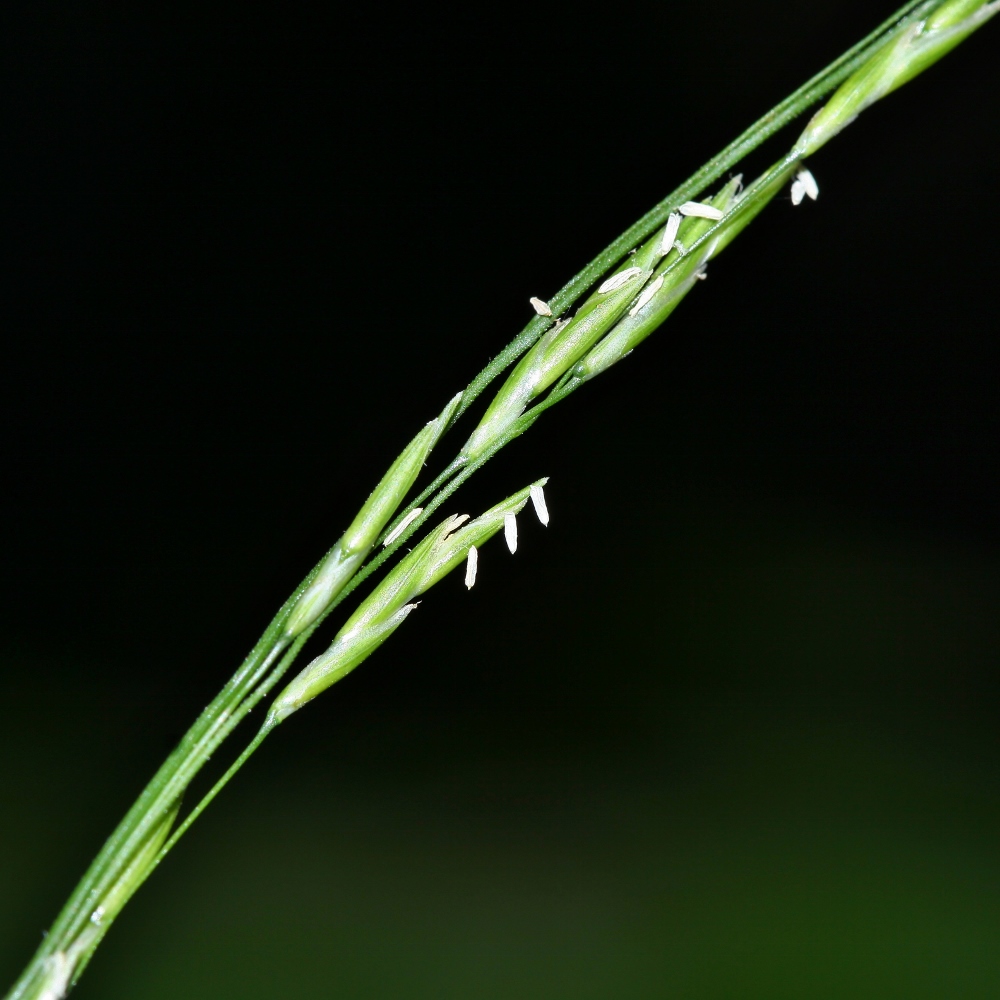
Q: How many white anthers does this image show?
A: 11